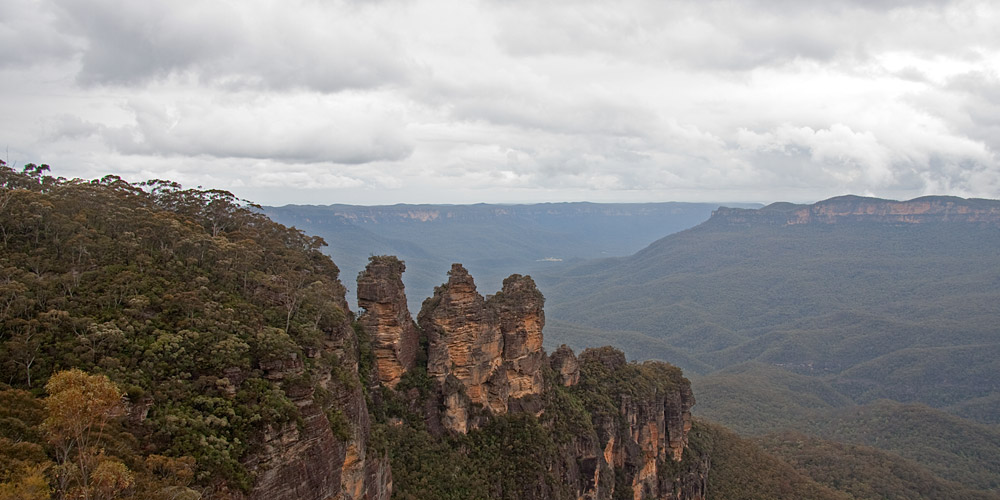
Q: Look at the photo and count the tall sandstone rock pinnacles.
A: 3